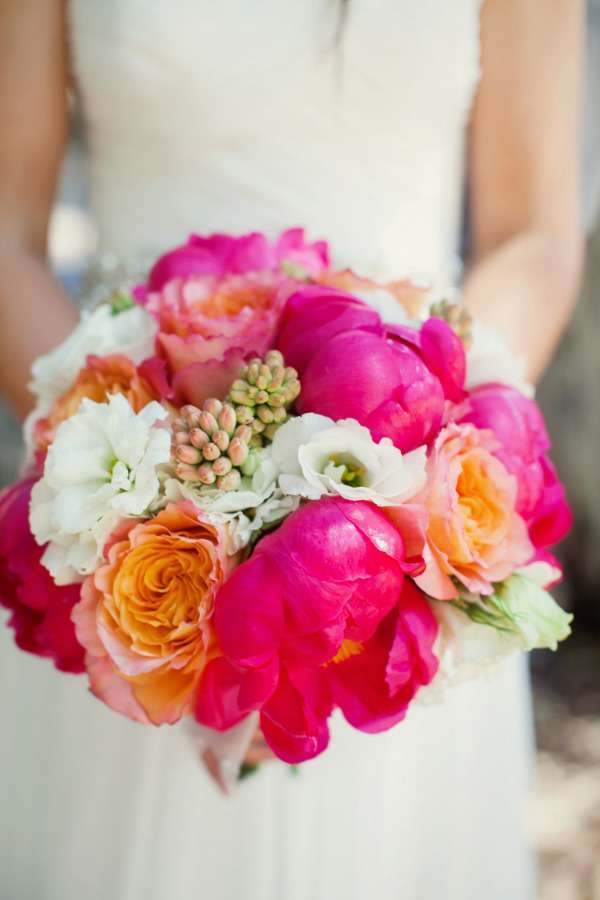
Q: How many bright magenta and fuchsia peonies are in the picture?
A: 5